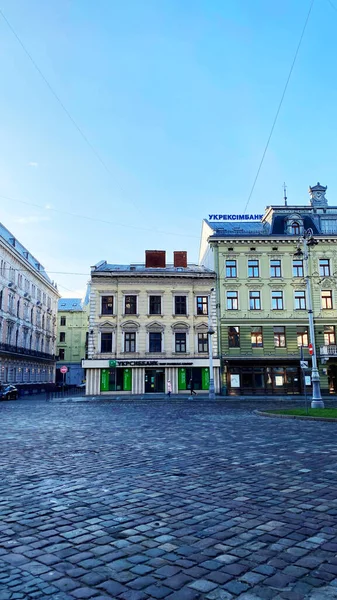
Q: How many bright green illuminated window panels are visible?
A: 4